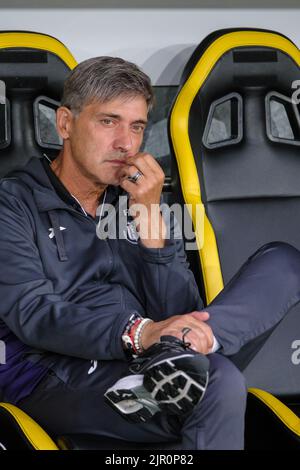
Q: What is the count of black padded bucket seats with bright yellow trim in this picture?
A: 2